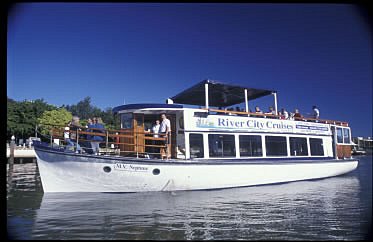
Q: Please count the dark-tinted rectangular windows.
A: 6